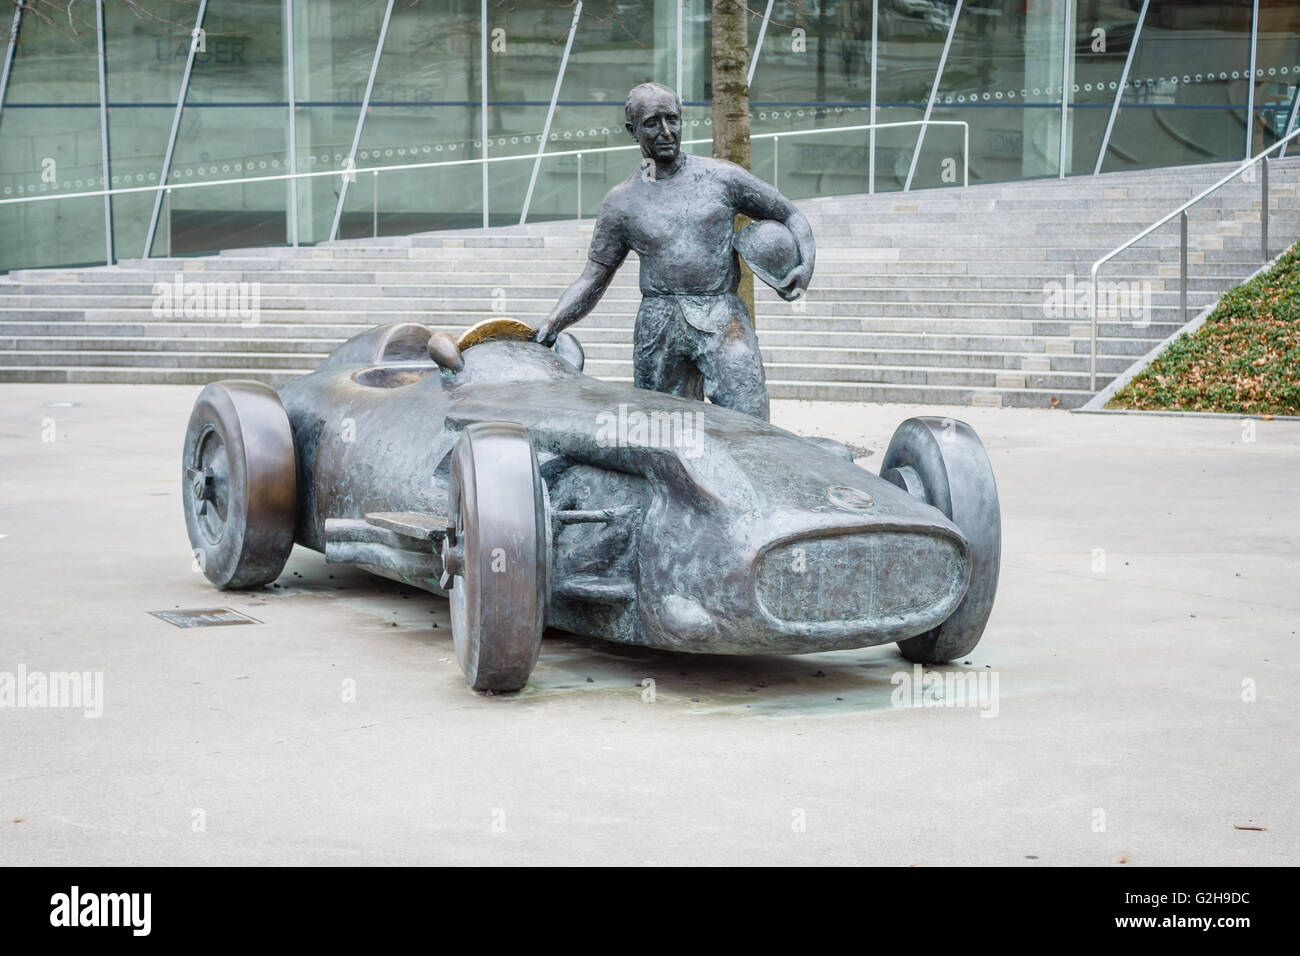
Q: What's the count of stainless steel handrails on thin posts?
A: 2